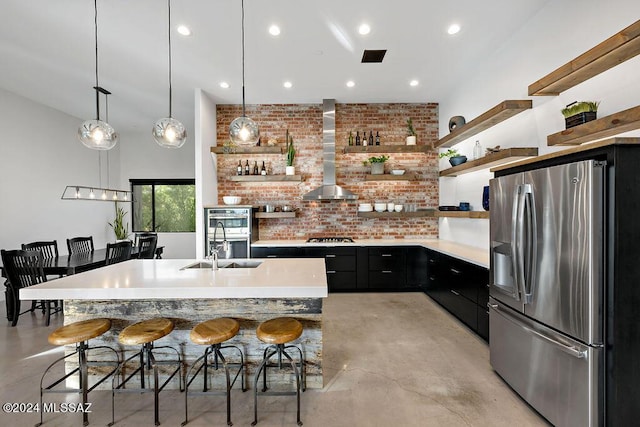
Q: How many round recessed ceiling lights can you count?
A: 8